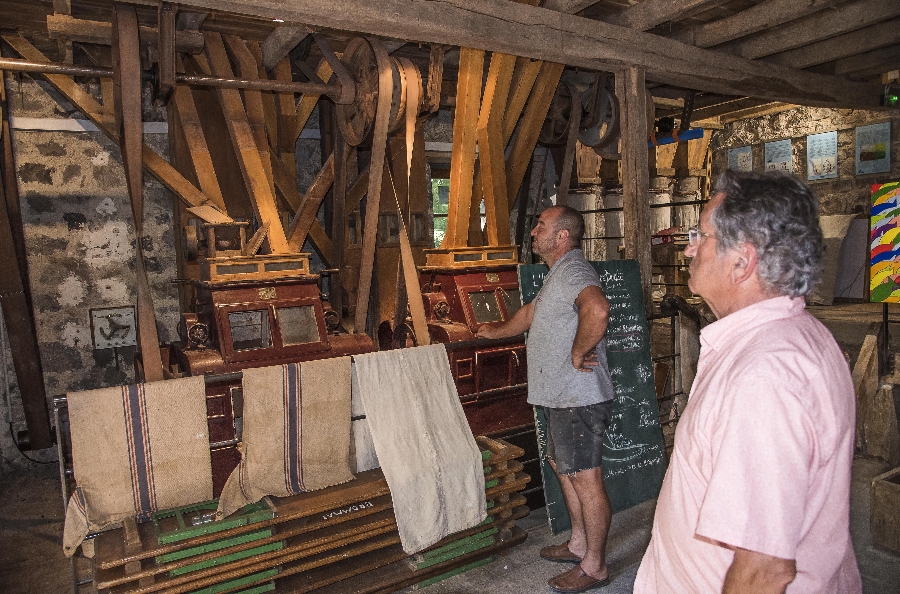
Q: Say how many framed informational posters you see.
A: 4